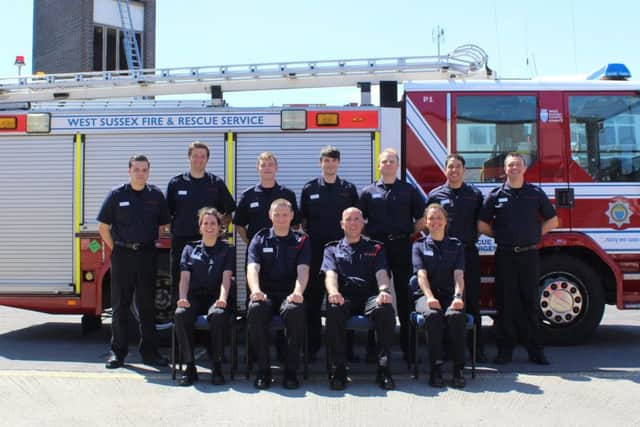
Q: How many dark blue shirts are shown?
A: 11